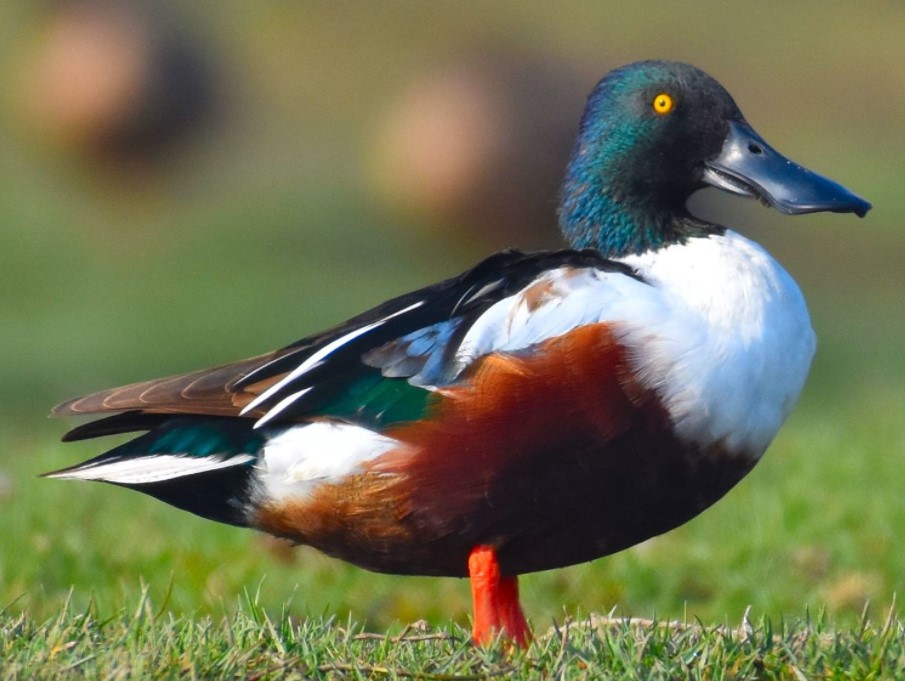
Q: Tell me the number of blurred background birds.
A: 2